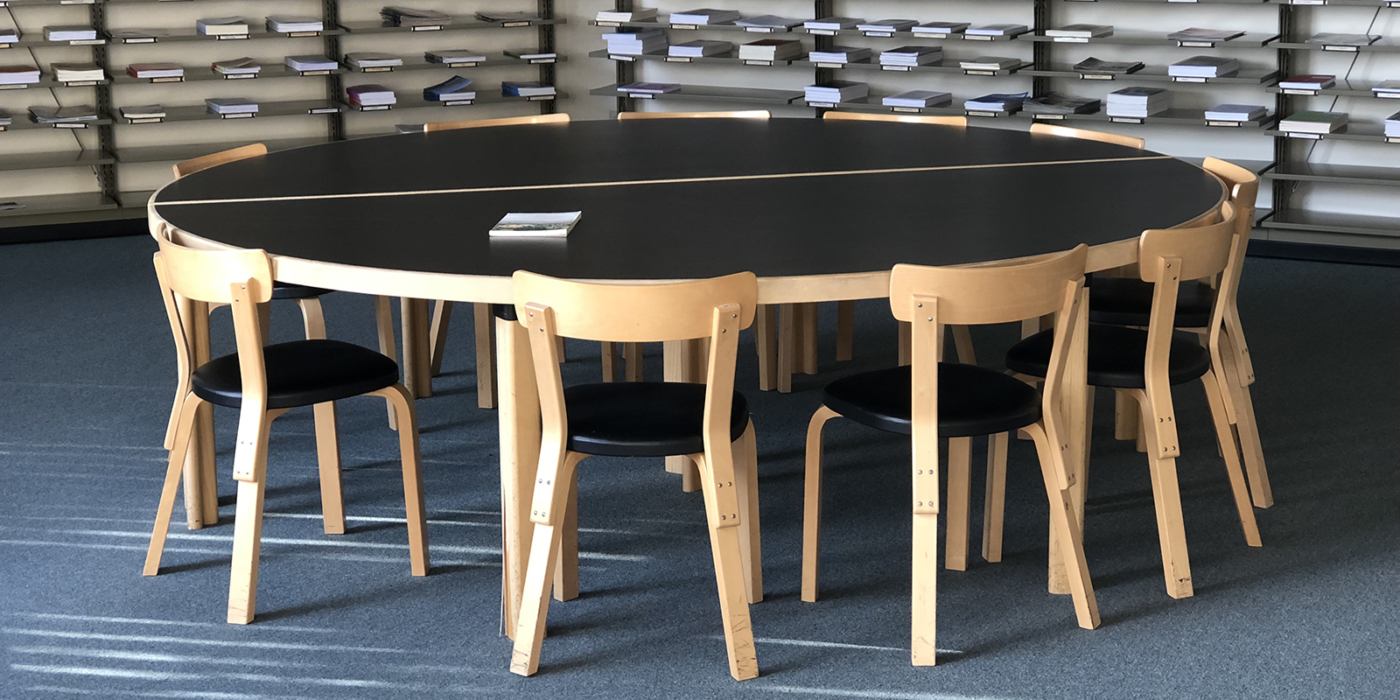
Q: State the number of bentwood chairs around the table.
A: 10